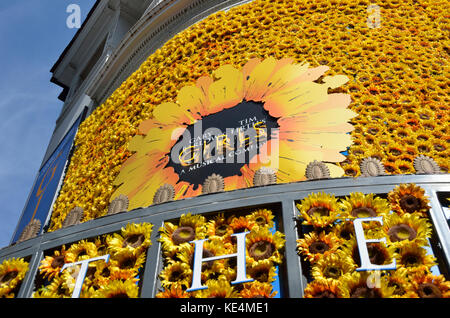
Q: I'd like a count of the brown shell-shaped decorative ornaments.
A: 9